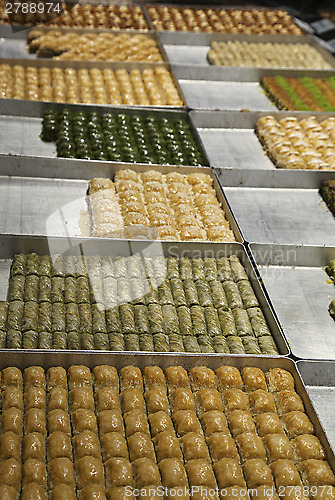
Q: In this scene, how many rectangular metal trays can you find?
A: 14